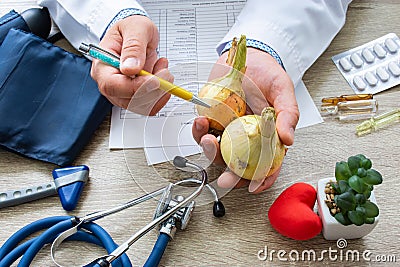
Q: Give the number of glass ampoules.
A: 3